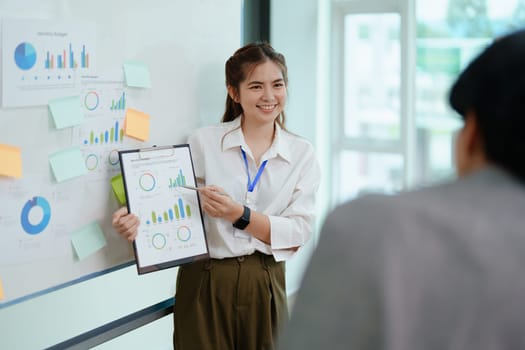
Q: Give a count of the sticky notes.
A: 8